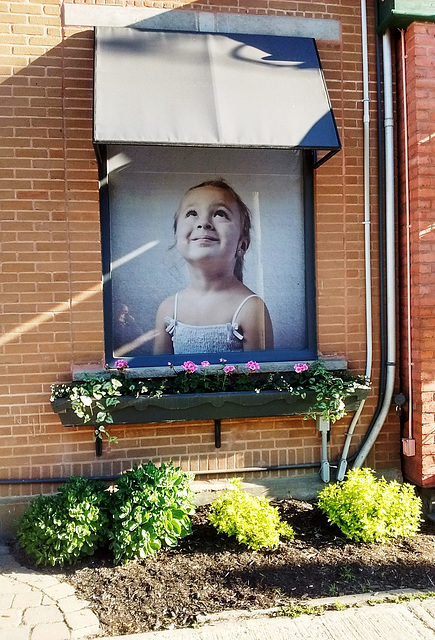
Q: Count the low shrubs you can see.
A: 4